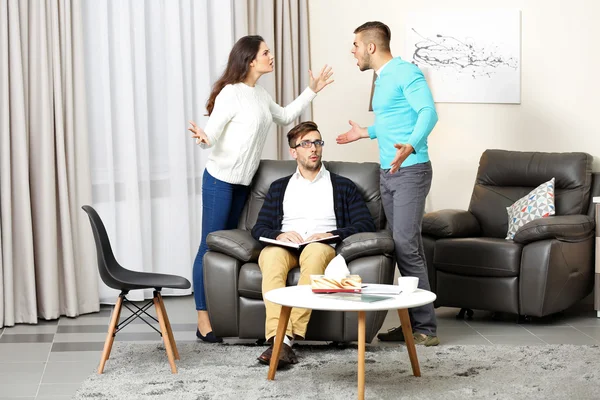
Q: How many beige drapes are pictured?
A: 2